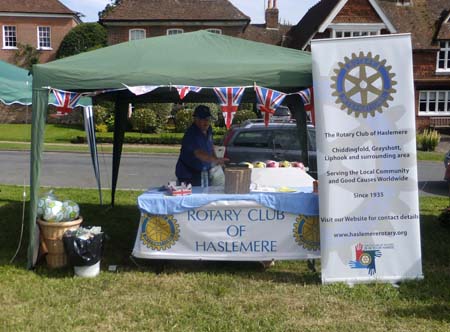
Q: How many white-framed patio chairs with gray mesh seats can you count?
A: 0